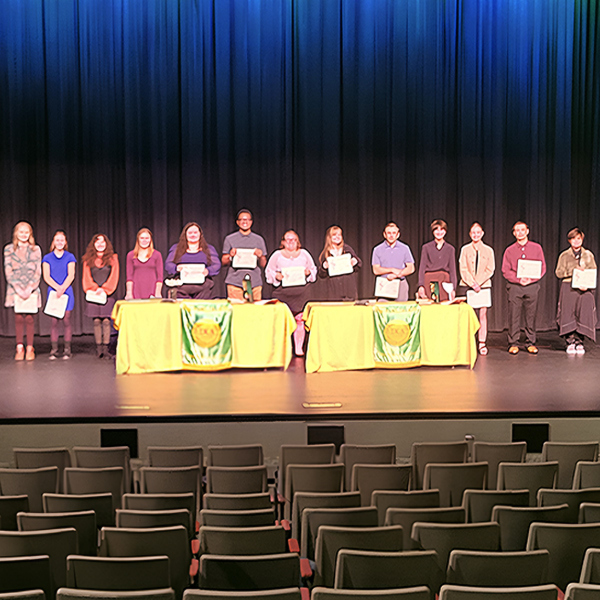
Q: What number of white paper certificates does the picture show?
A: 11